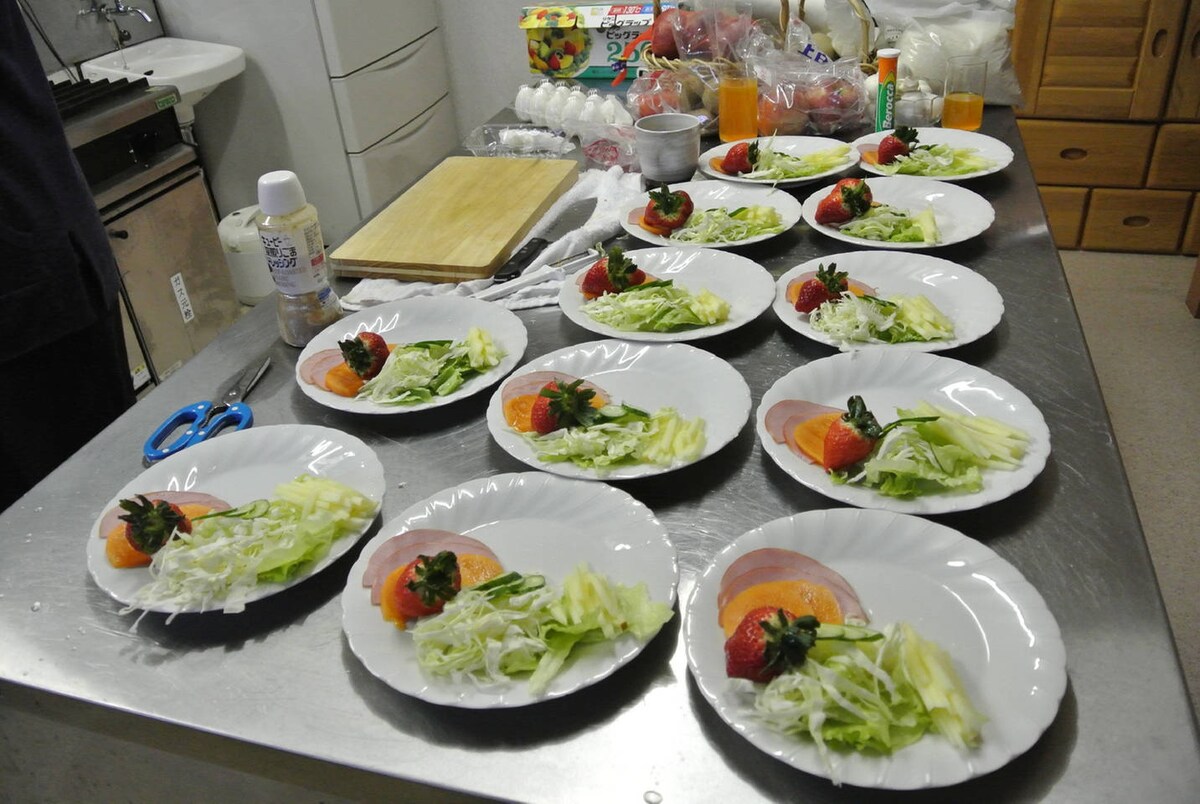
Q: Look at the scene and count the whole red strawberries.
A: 12